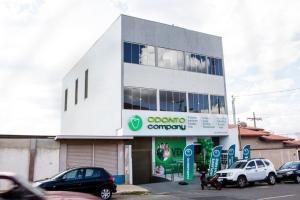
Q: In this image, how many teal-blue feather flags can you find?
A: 4